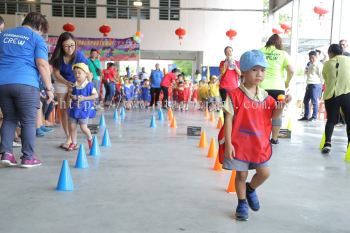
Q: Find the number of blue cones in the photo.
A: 9